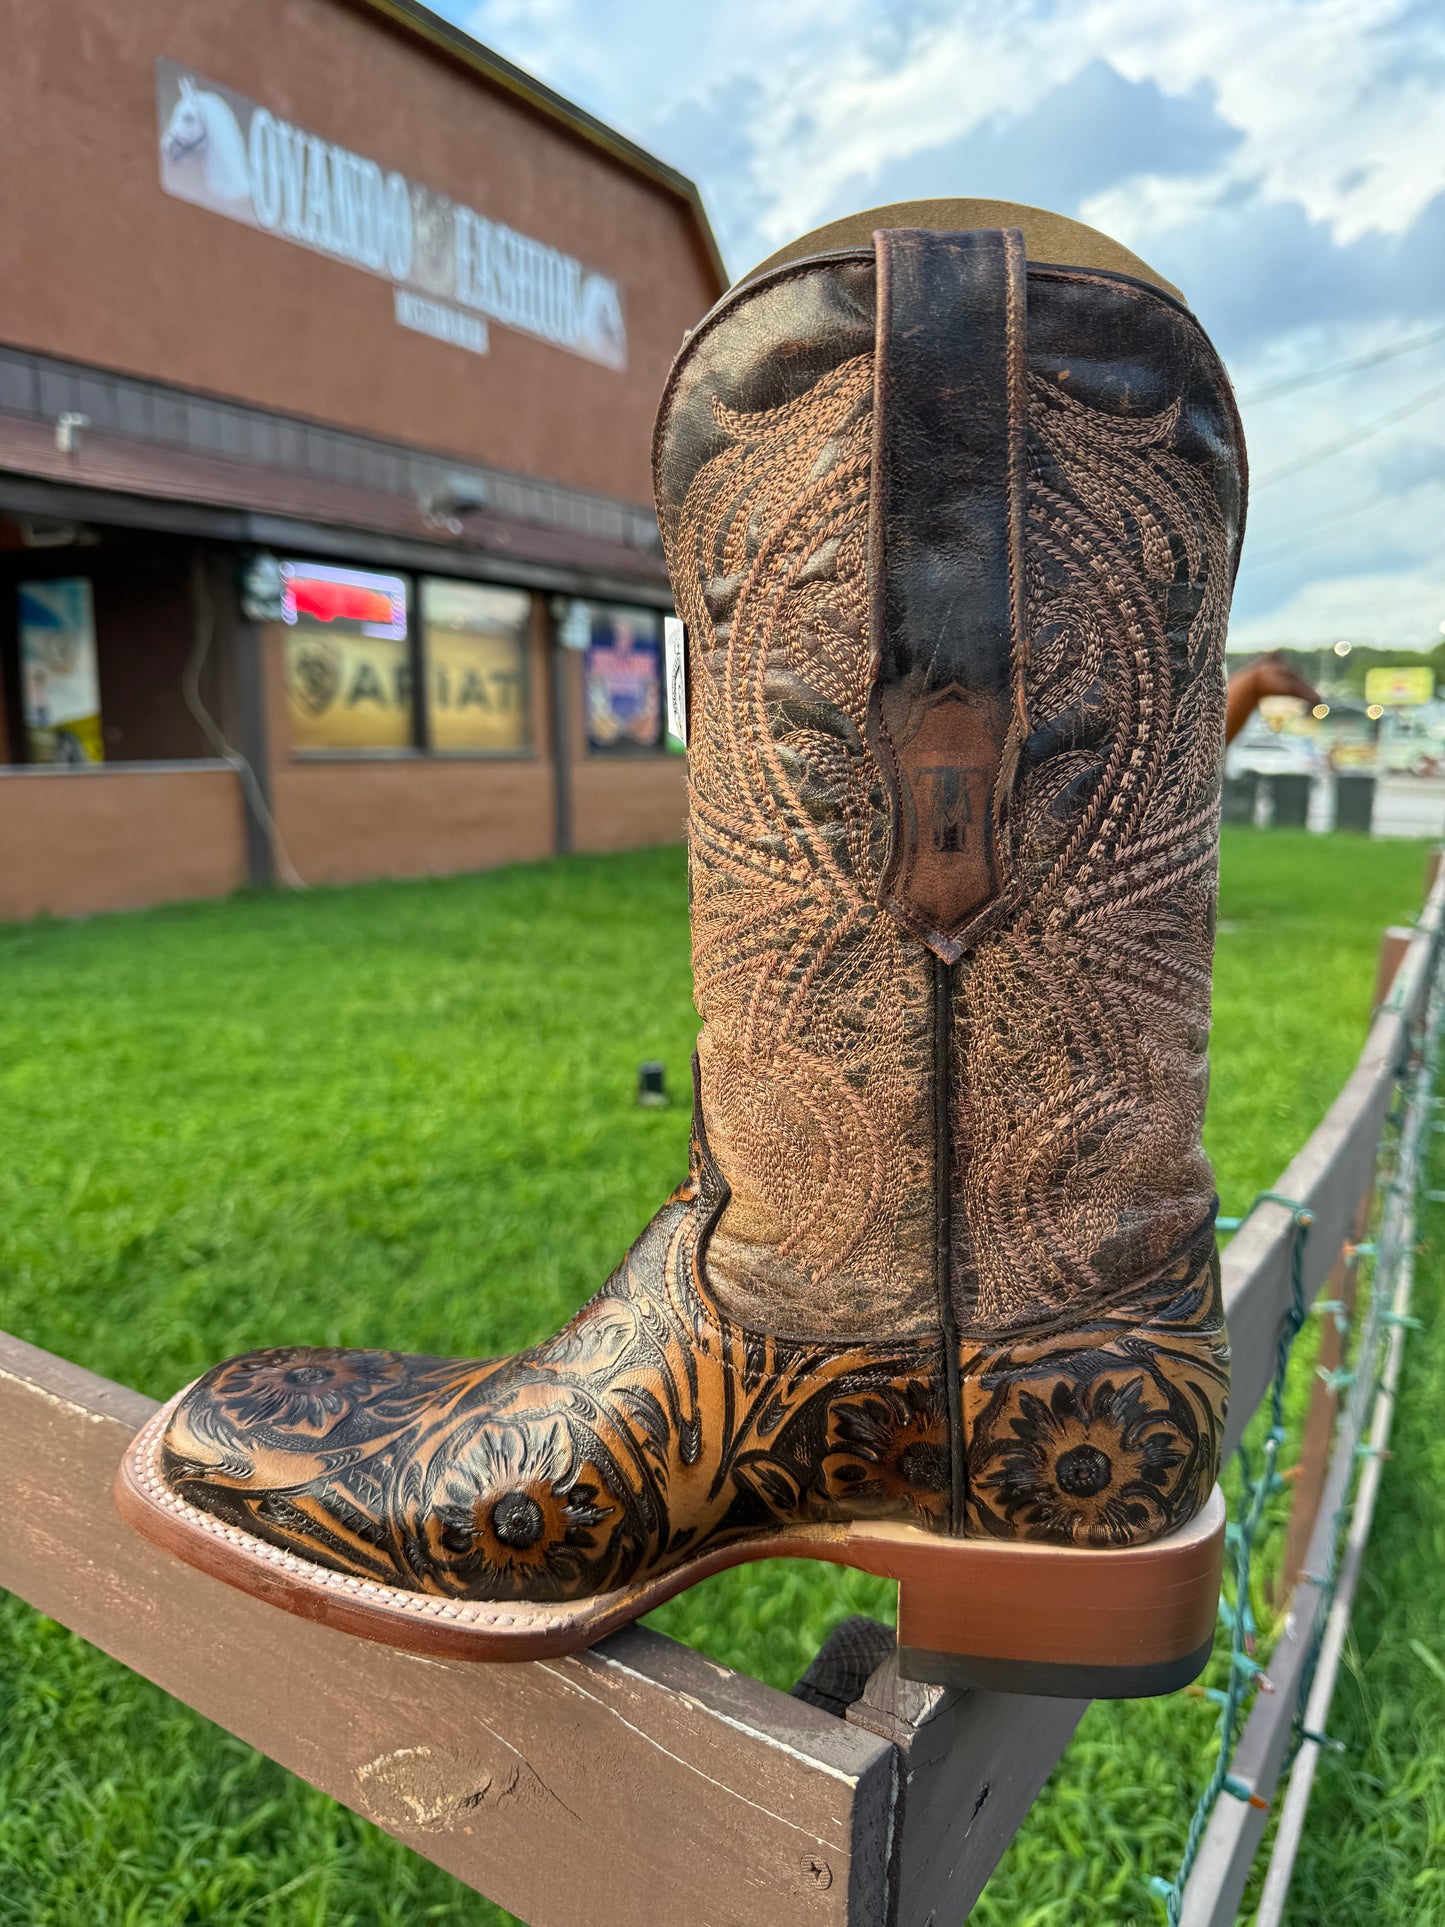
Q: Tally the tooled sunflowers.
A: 4